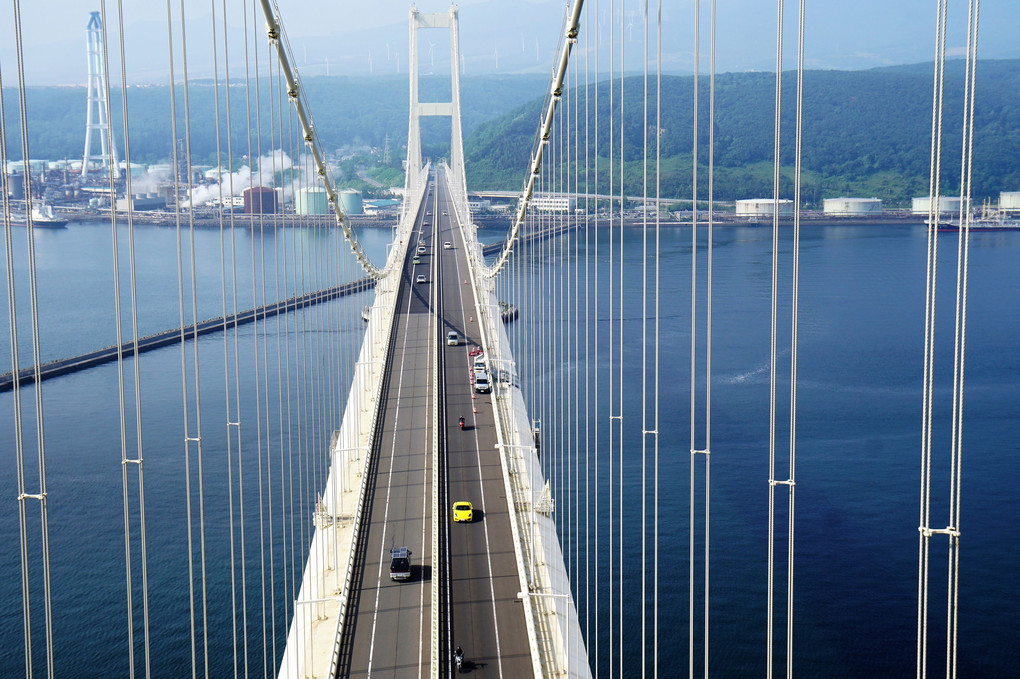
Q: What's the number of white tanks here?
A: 4